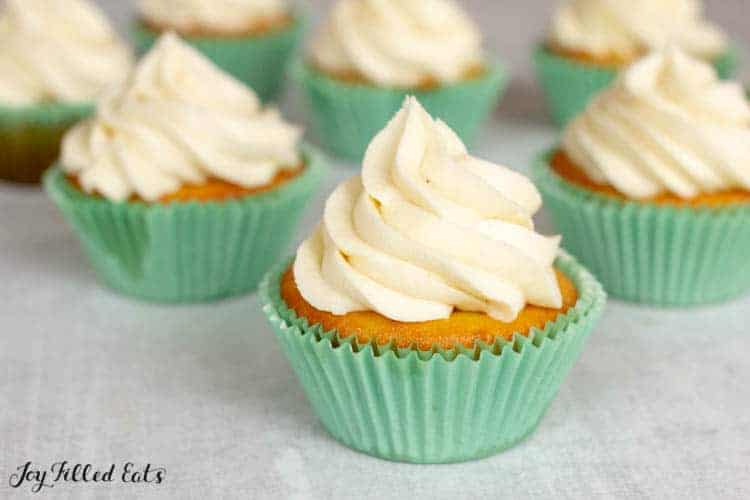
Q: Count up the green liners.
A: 7